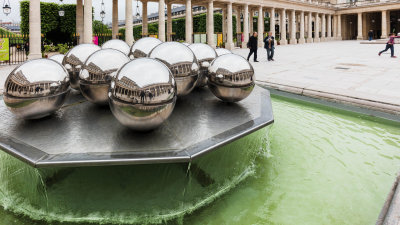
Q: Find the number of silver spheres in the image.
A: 12